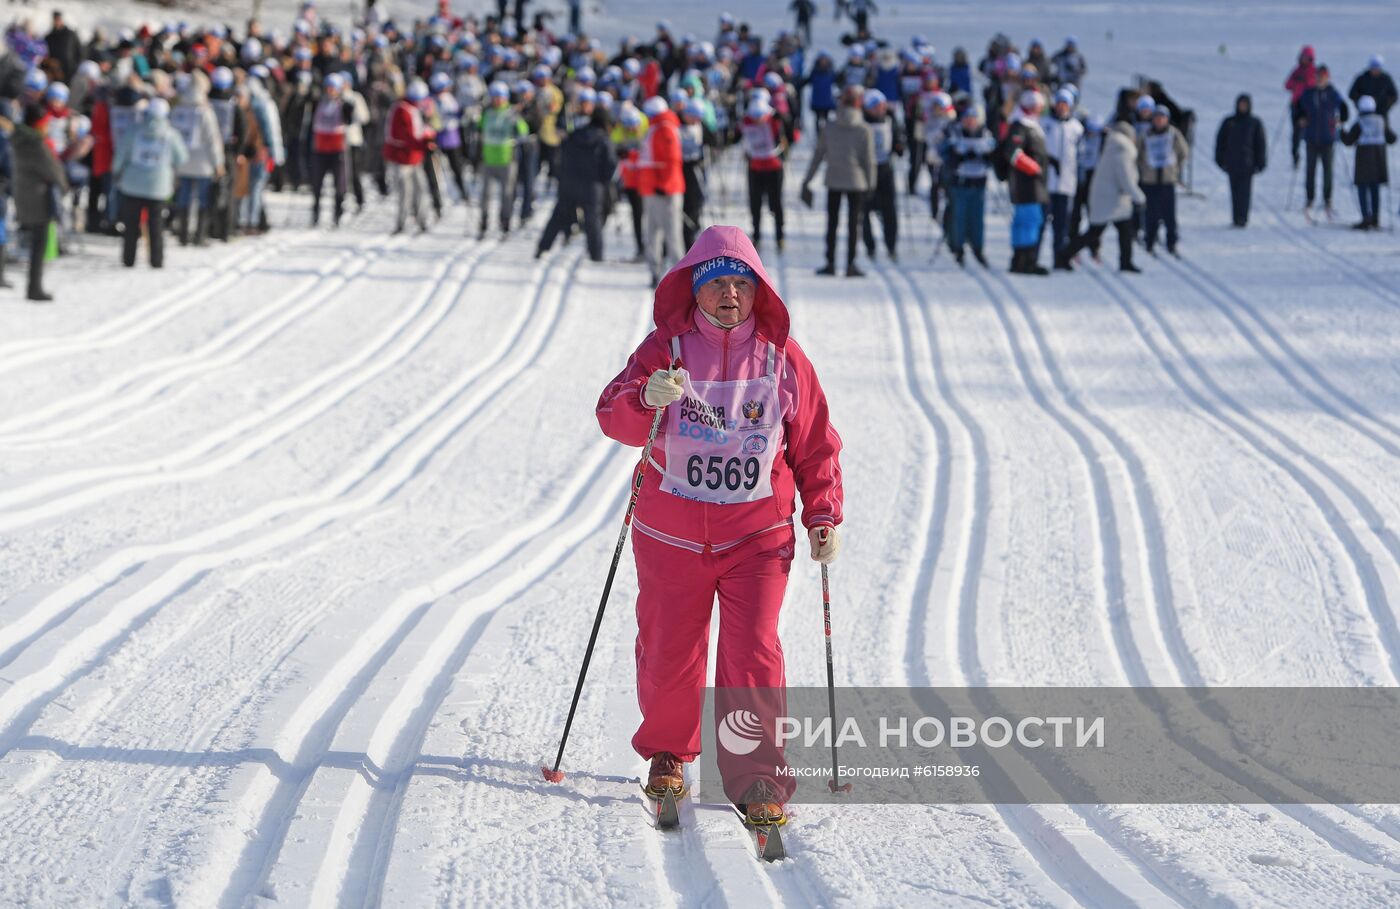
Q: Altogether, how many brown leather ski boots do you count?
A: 2